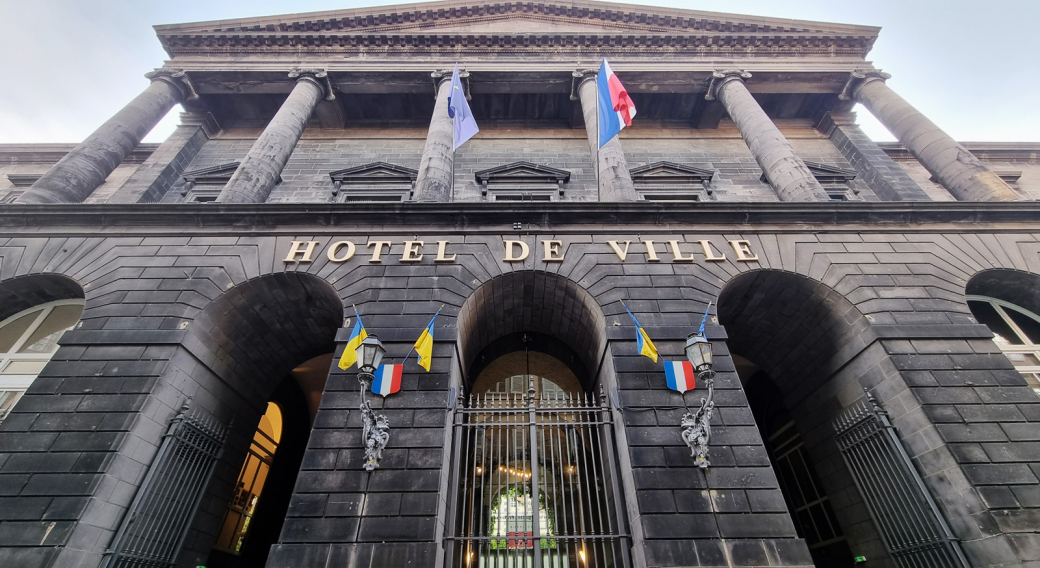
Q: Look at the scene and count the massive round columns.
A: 6